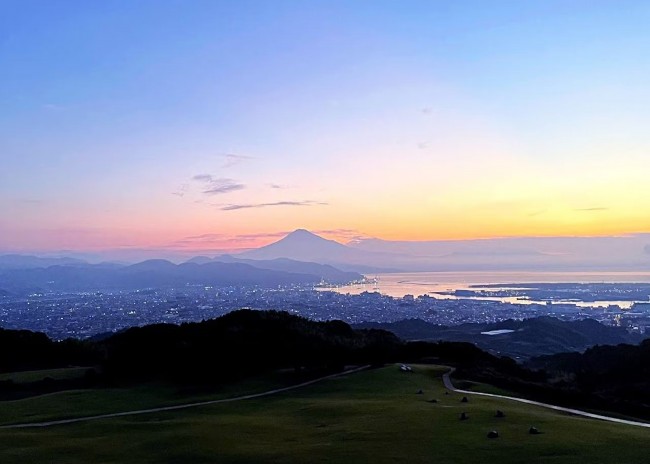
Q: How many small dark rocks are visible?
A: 8